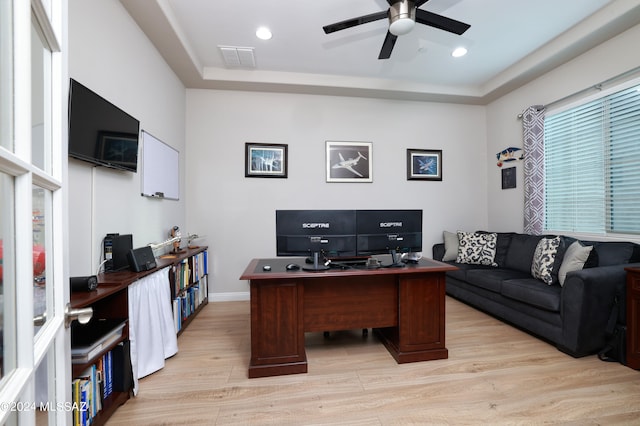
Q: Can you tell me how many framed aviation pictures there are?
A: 3